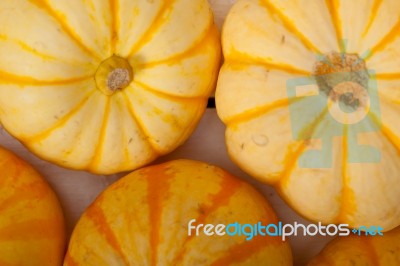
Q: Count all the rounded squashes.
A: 5